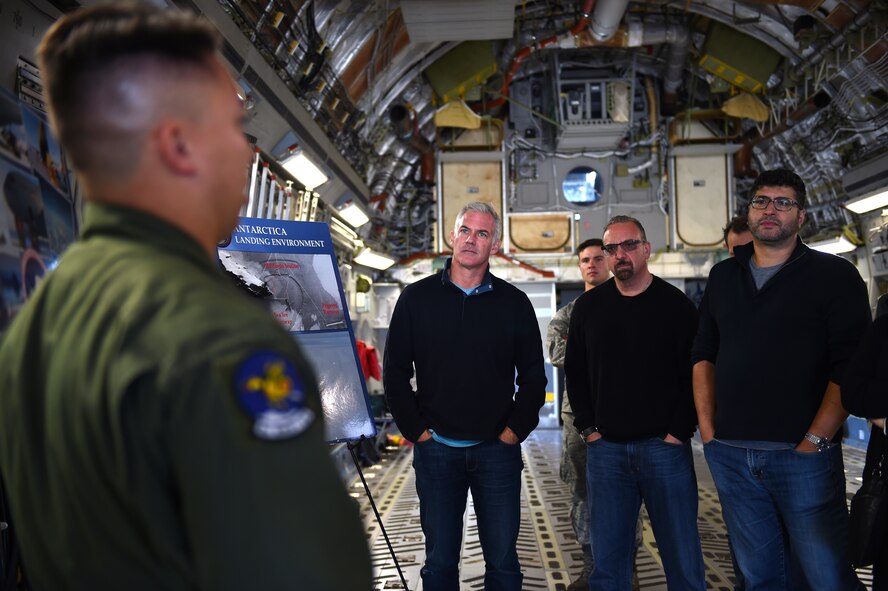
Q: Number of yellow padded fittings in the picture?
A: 2